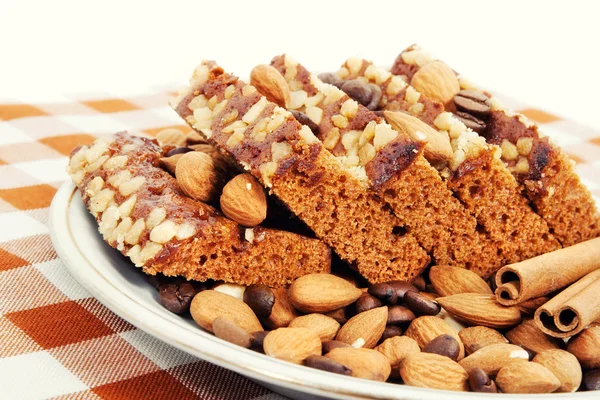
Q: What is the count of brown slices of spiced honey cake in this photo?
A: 5